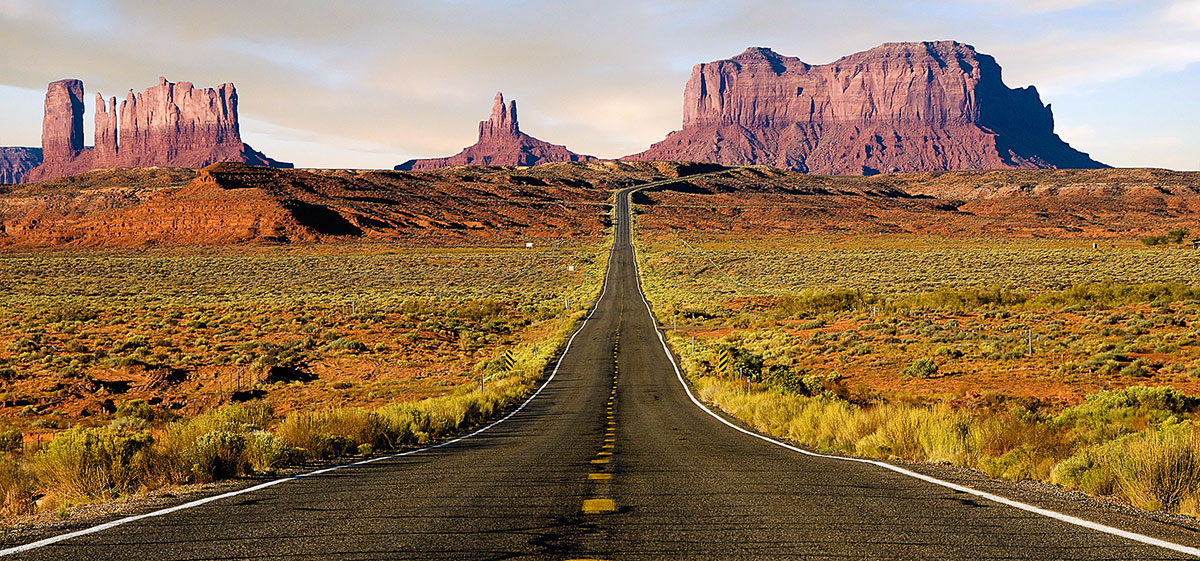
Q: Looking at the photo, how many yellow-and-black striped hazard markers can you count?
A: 2